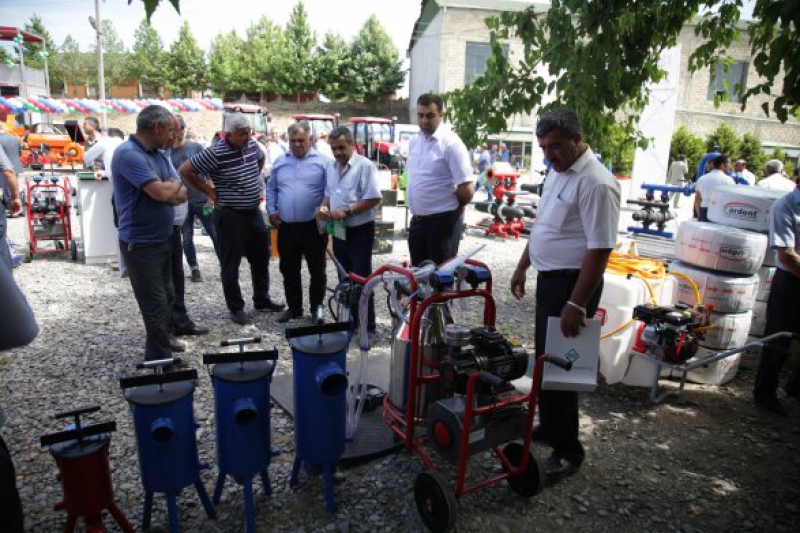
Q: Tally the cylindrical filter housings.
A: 4